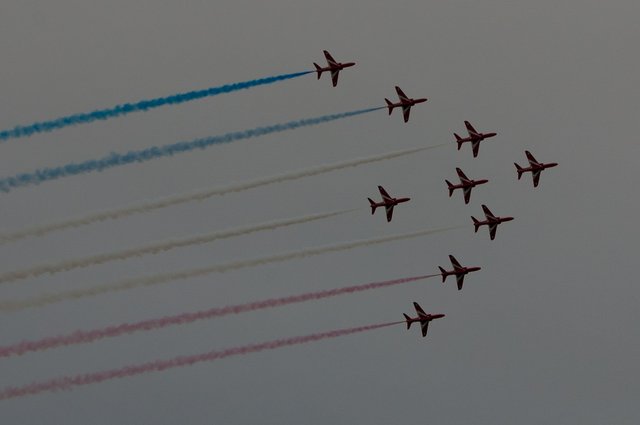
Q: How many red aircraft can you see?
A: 9